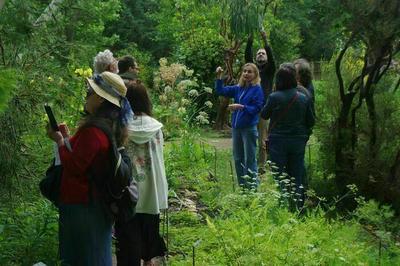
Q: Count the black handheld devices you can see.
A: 1